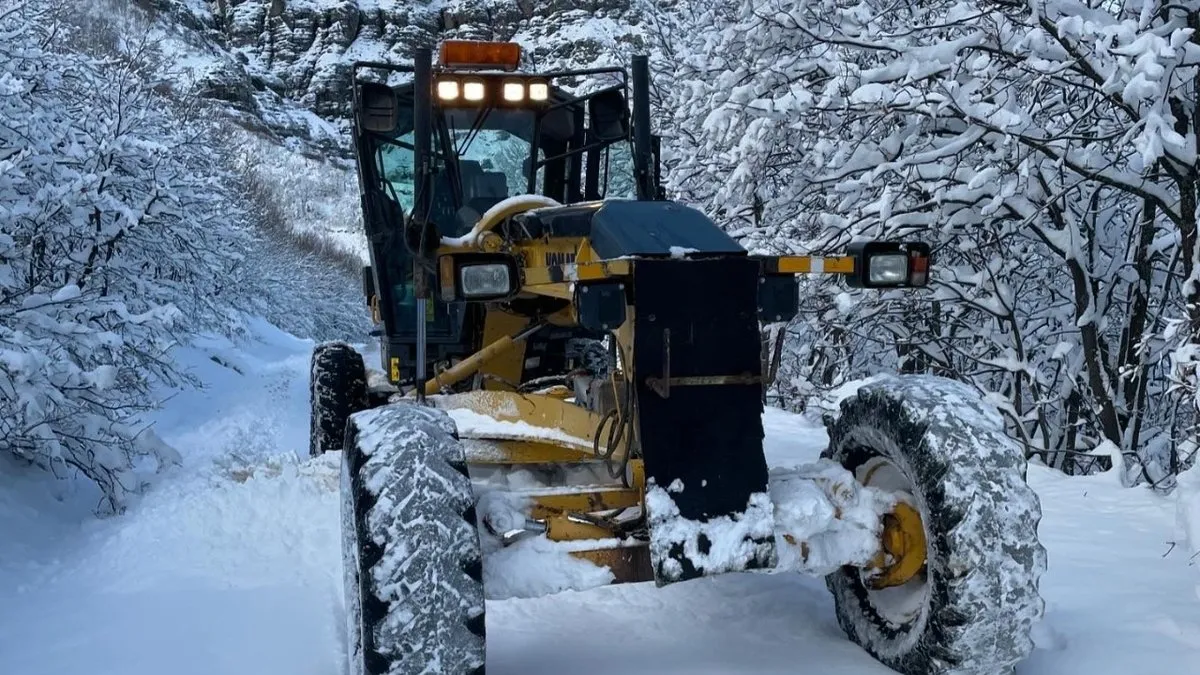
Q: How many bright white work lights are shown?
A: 4